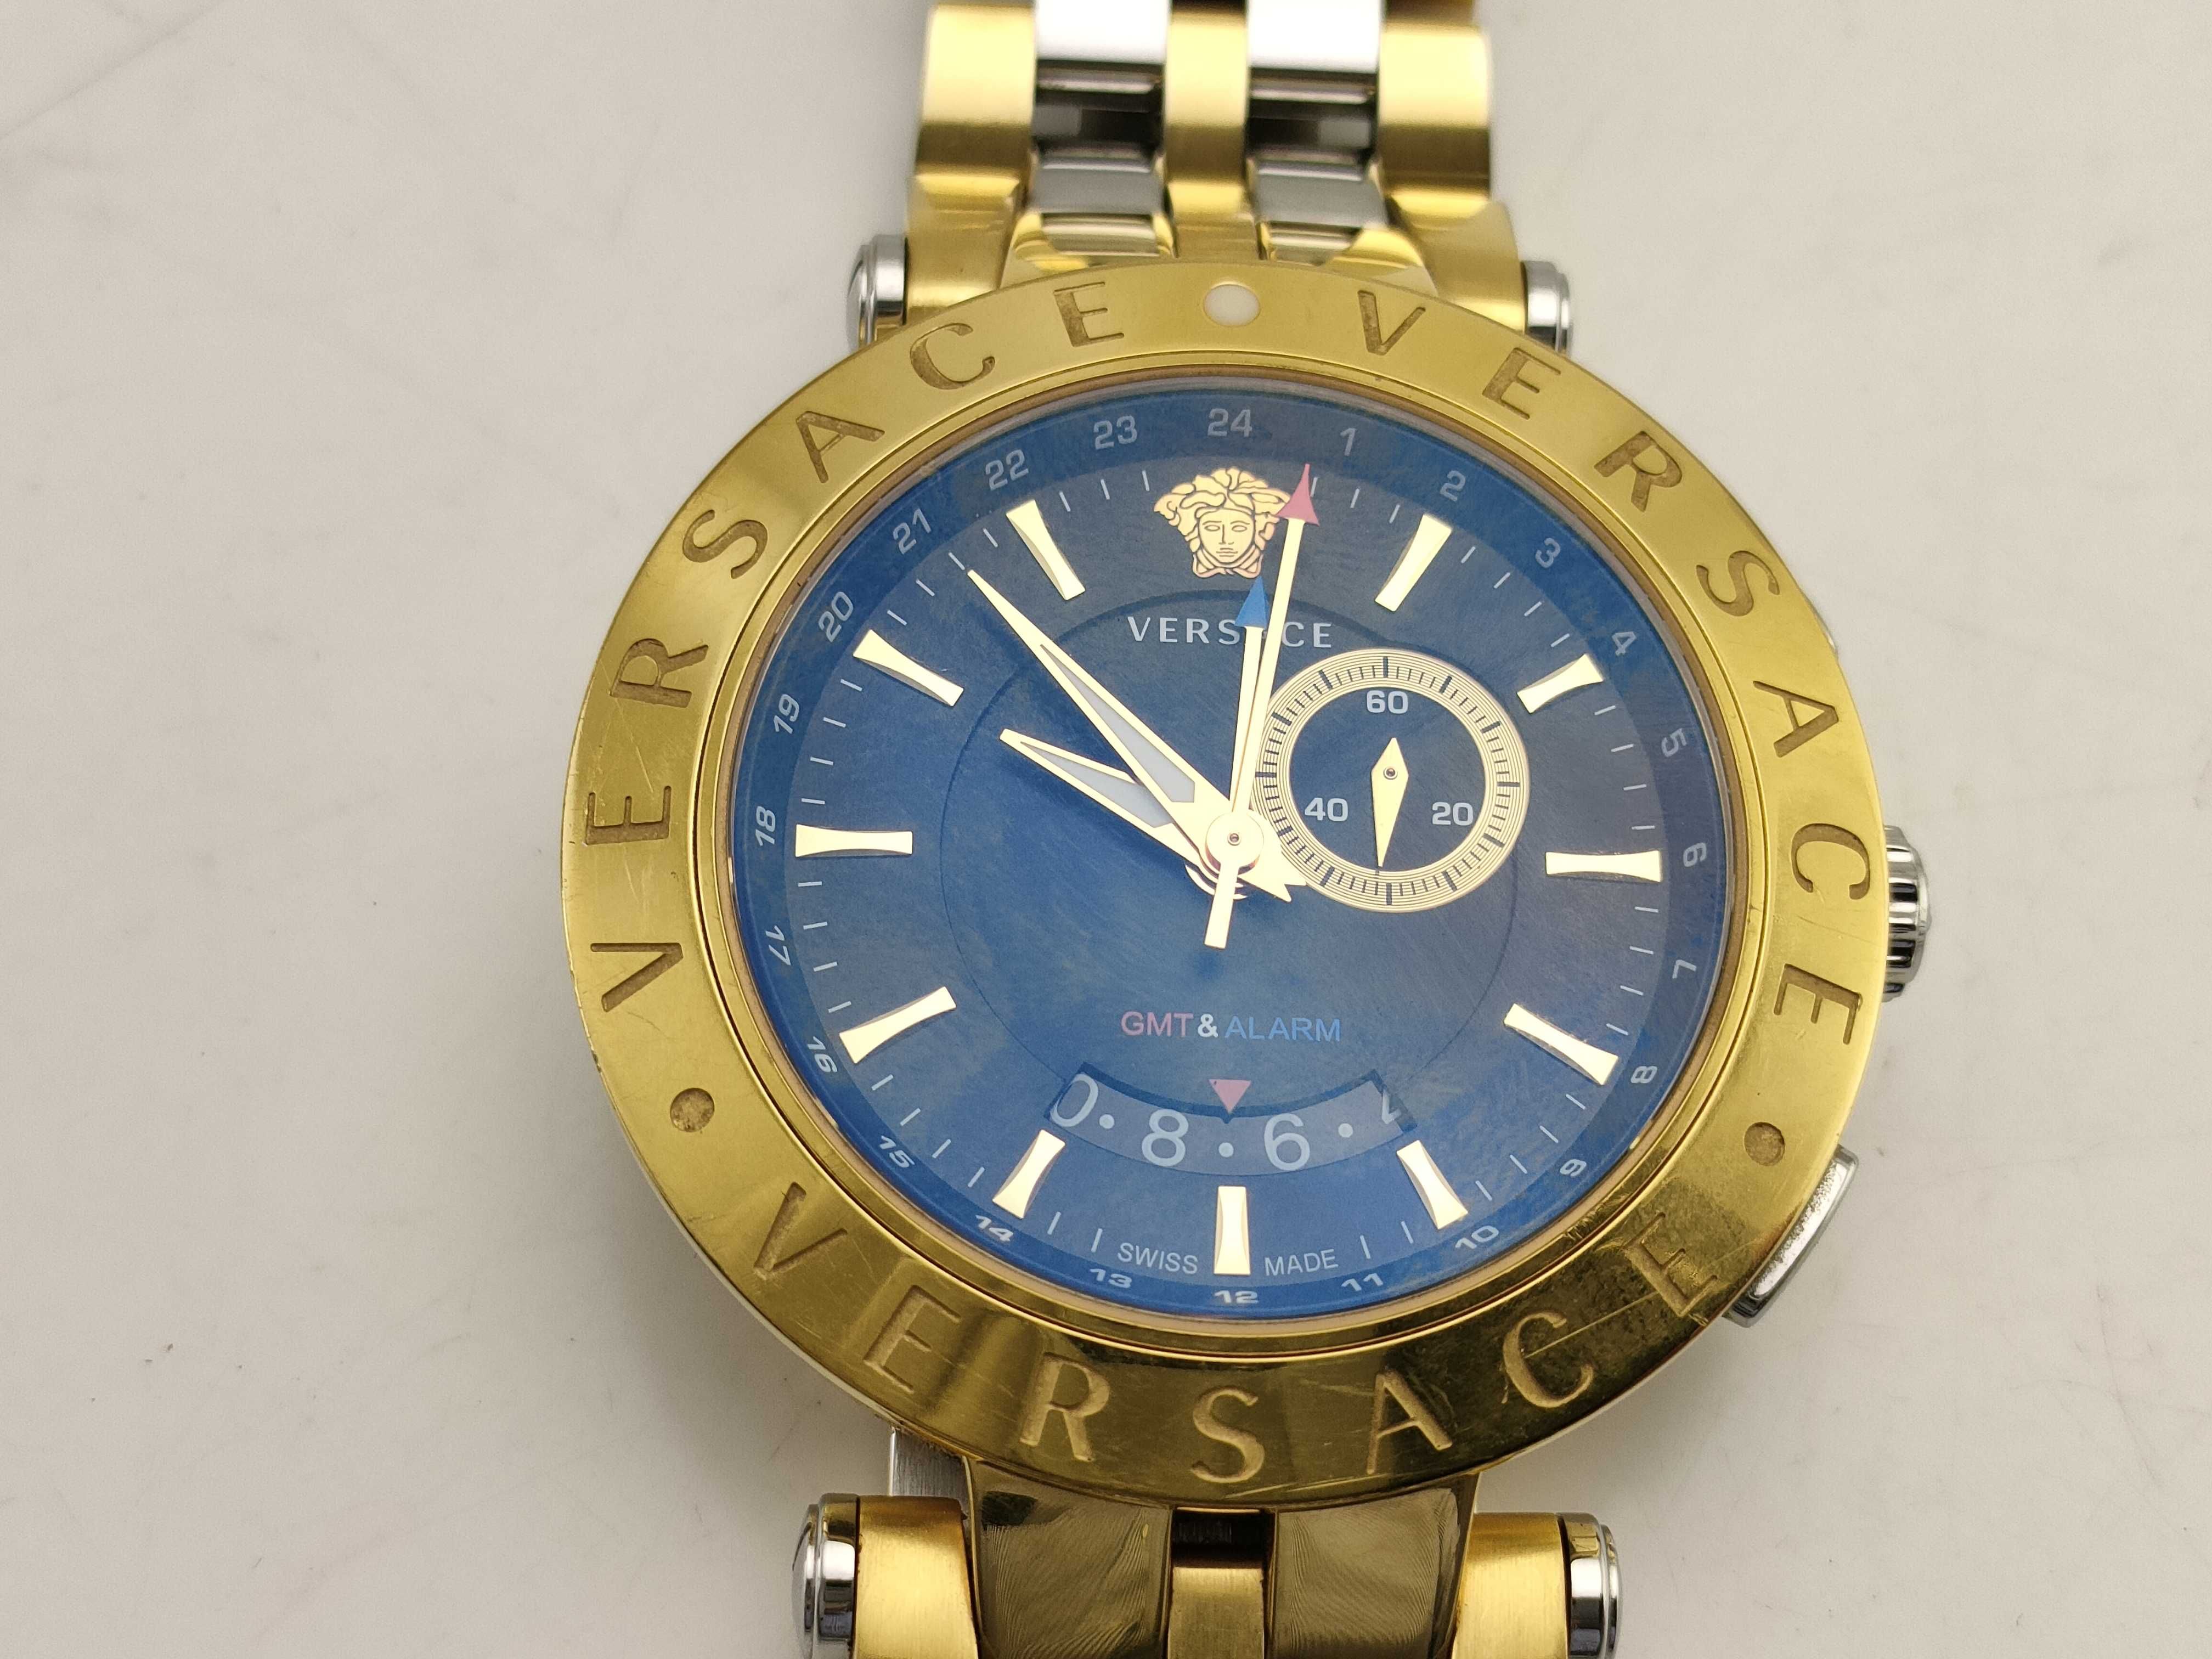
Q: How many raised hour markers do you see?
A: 11